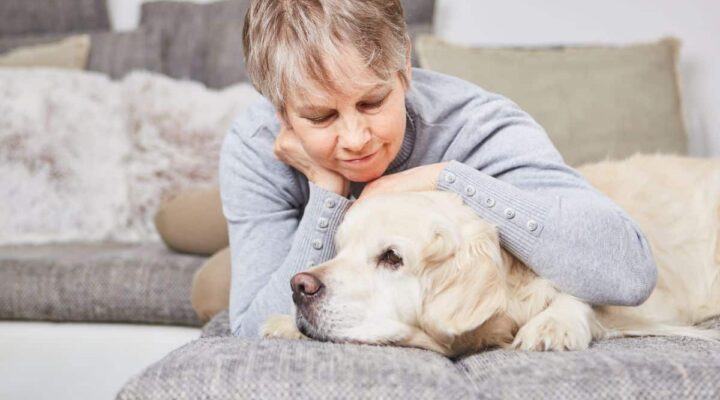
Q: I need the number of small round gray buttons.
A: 9